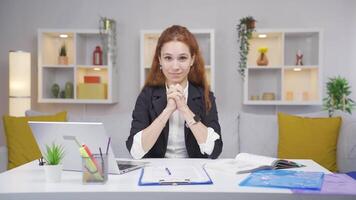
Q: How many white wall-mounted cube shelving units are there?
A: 3